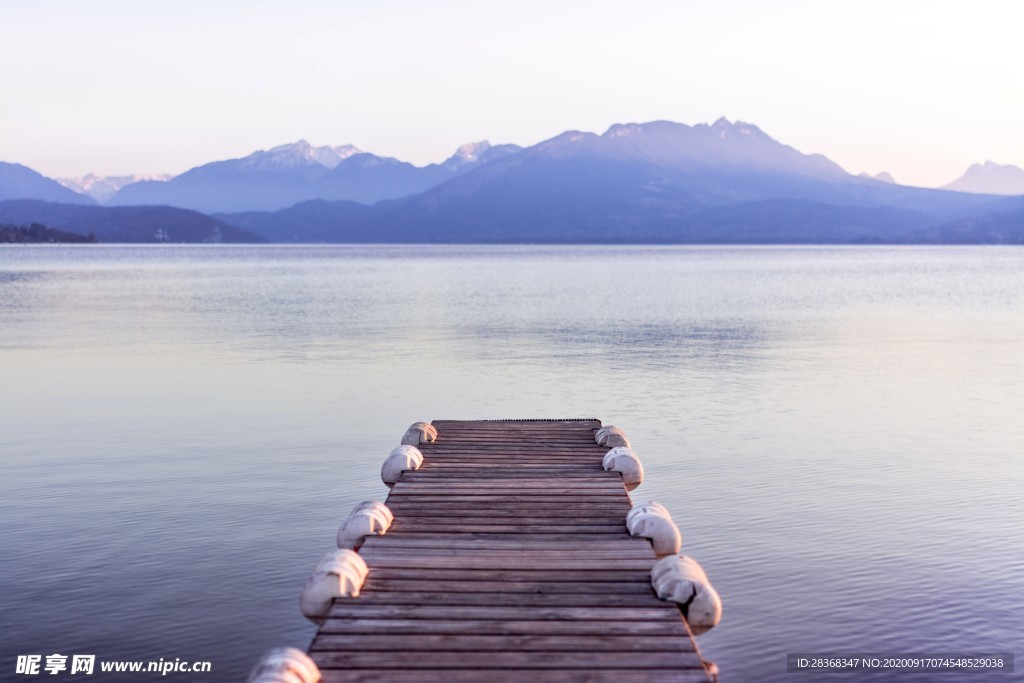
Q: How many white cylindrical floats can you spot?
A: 9